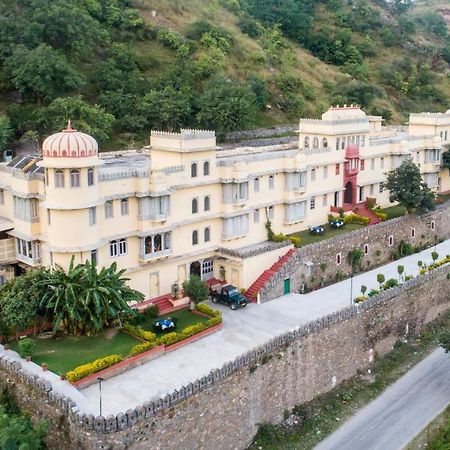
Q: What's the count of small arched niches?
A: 5